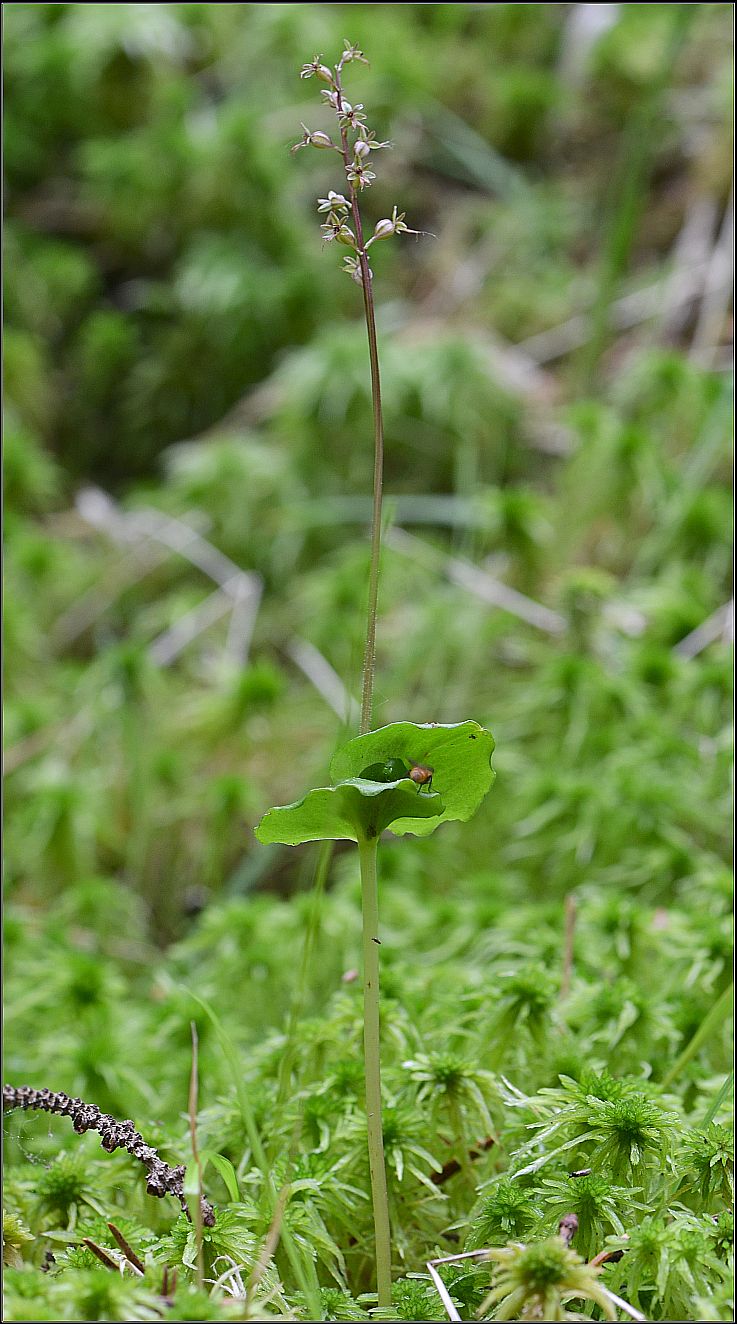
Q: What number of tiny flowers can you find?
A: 11